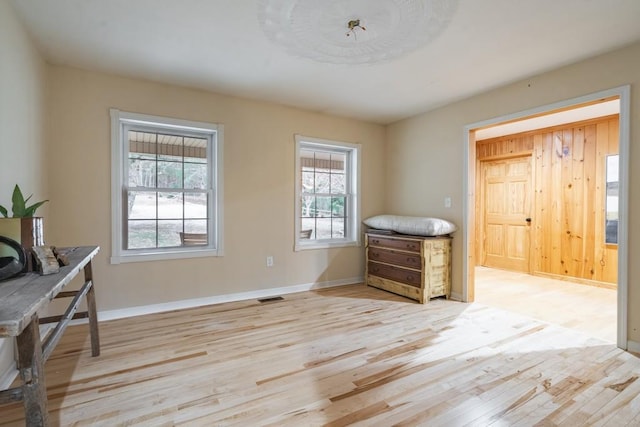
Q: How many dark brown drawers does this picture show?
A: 3